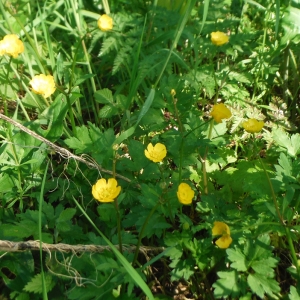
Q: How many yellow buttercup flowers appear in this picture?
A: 10